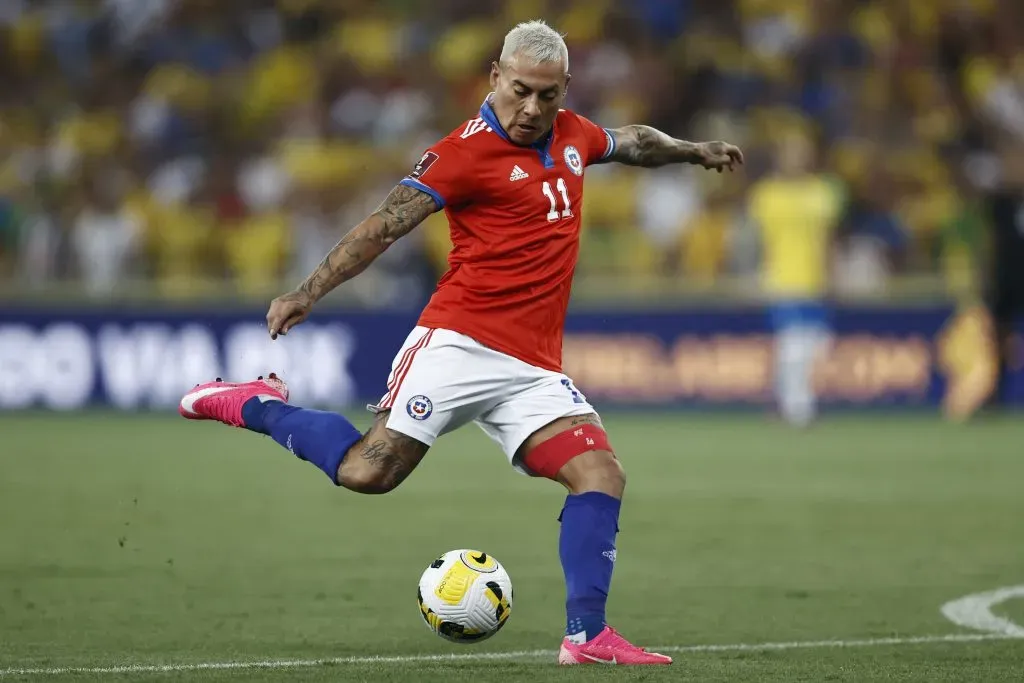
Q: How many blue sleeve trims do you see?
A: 2